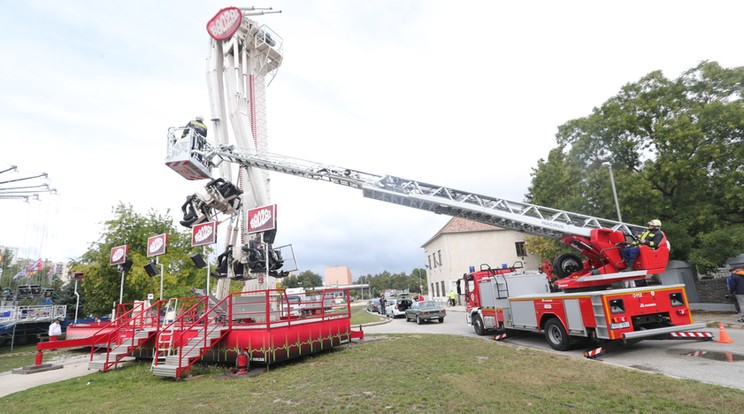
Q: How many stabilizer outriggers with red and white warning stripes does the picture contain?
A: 3